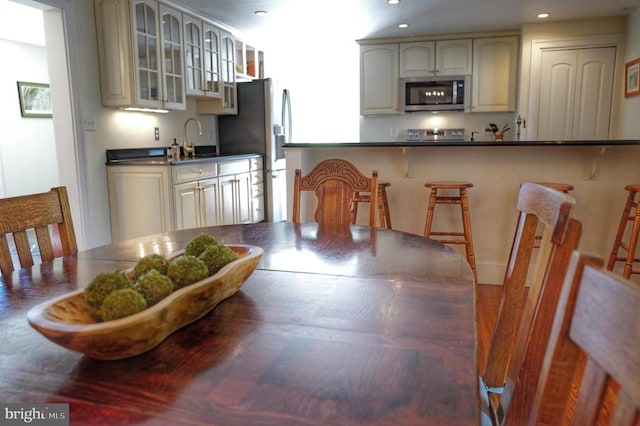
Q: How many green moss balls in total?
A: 7